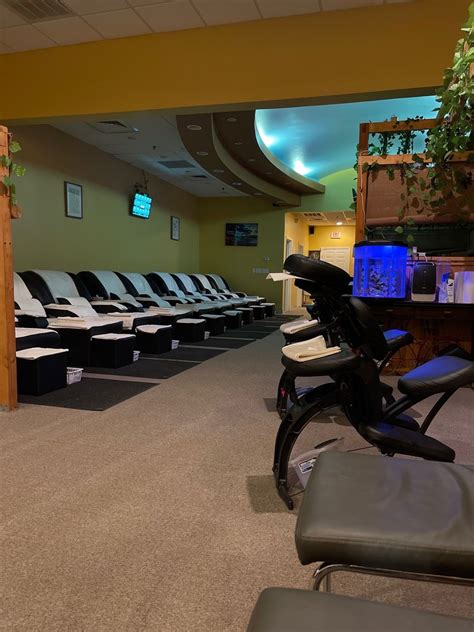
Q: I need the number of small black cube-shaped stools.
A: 9